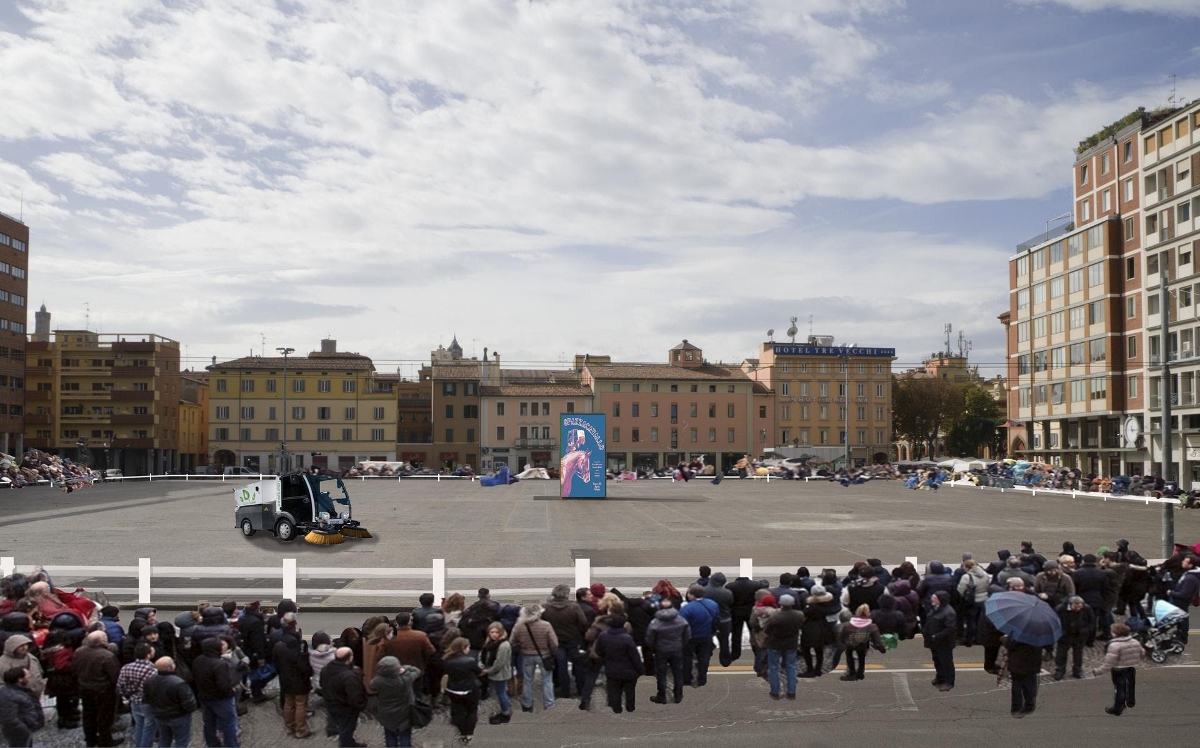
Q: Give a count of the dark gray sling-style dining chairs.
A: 0